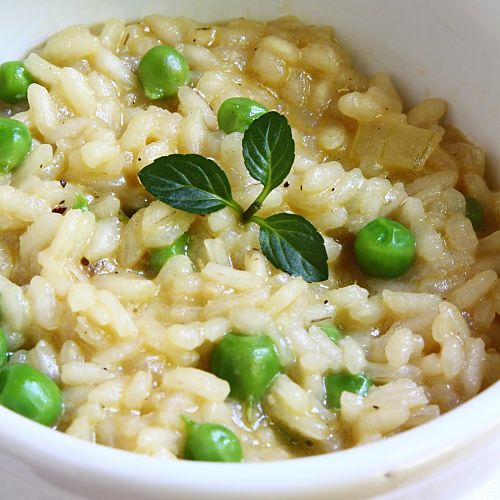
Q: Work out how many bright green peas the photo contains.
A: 14